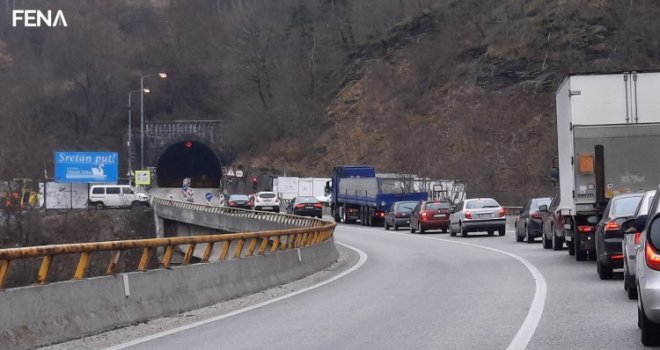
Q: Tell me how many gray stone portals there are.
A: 1